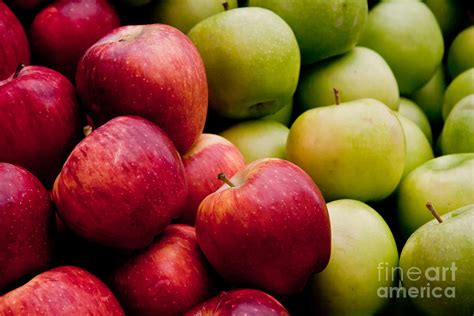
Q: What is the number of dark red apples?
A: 11